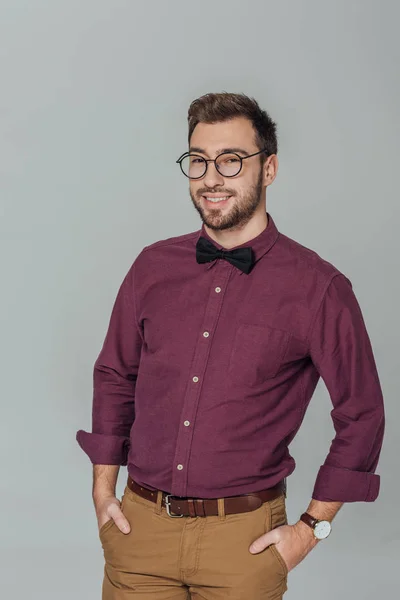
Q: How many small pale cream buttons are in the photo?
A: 5